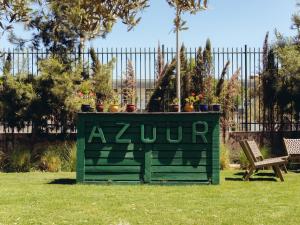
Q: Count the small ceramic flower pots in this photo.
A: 8